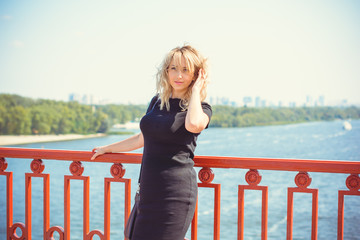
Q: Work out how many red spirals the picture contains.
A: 8